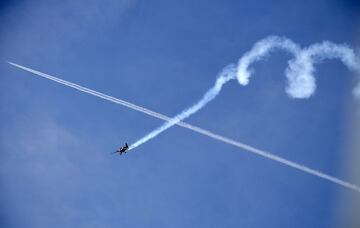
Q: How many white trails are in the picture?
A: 2